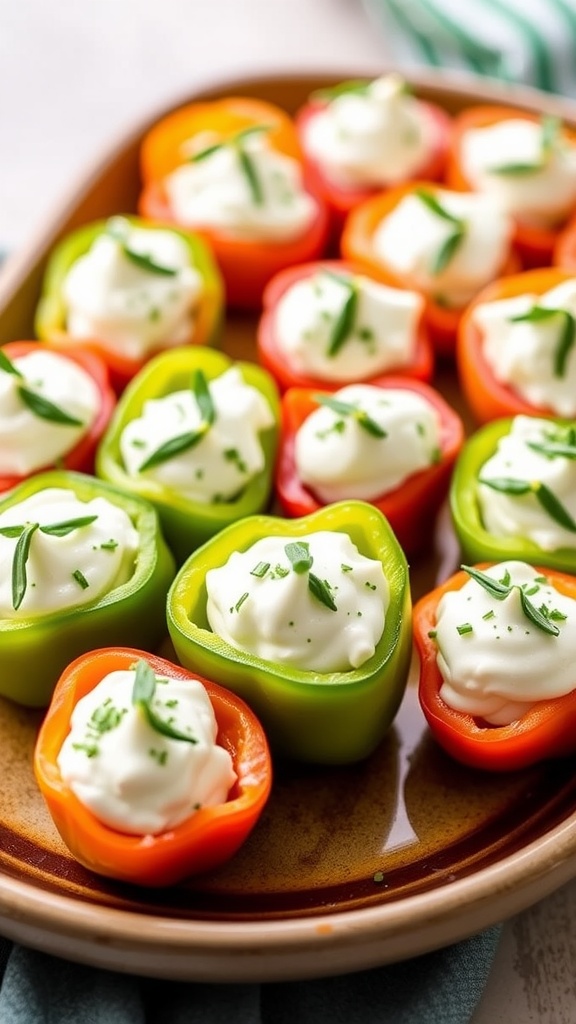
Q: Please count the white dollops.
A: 15